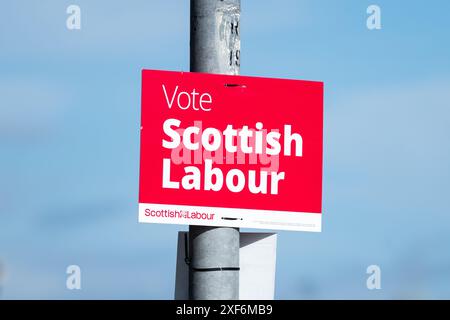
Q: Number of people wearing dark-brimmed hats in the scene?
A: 0